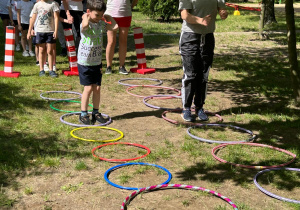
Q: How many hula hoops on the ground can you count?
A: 15